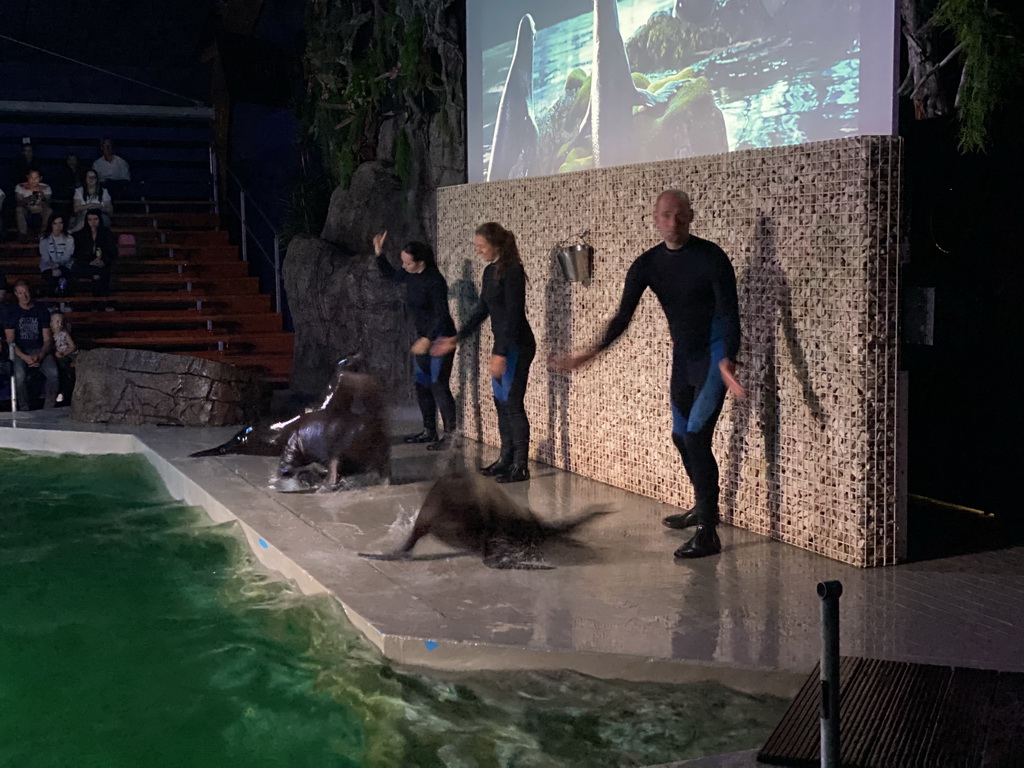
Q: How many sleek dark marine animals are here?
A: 3